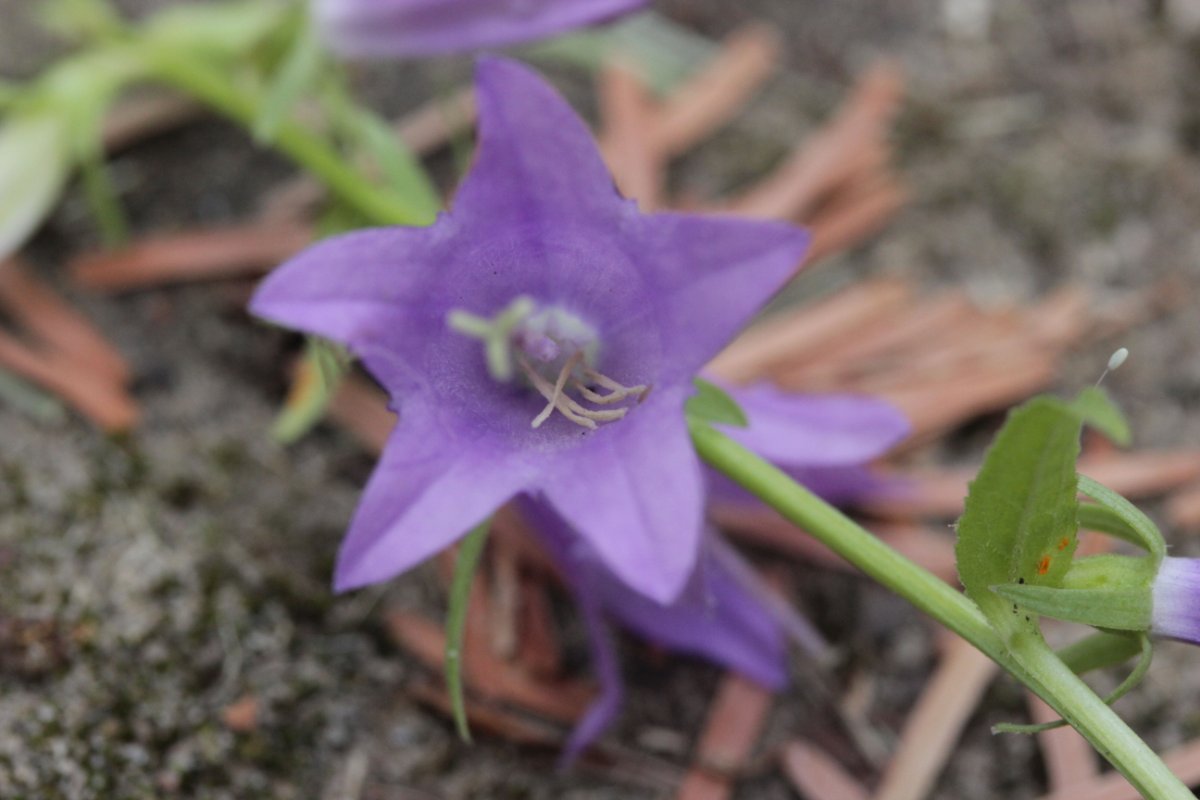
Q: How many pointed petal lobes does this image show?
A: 5